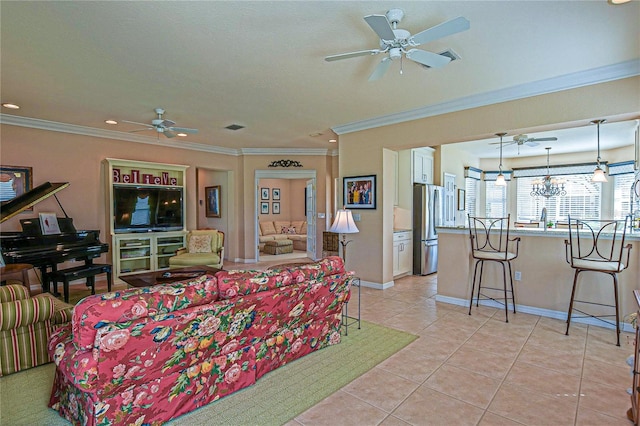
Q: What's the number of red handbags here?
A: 0